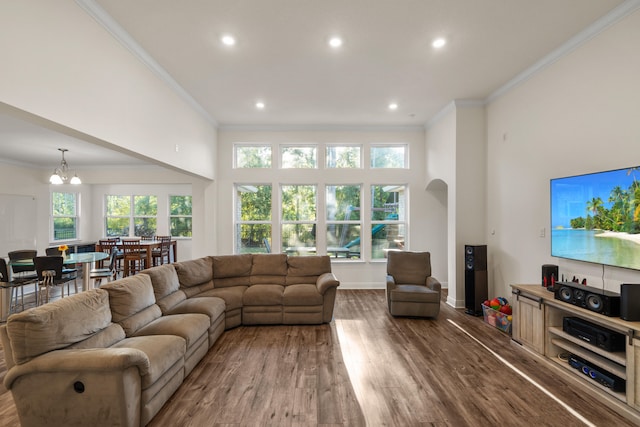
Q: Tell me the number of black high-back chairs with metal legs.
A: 5